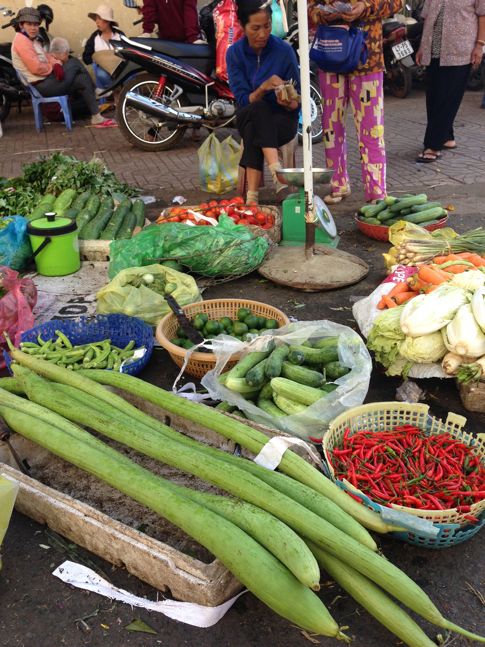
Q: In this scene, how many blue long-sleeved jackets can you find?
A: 1